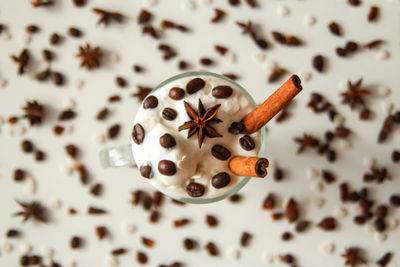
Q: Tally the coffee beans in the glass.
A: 14